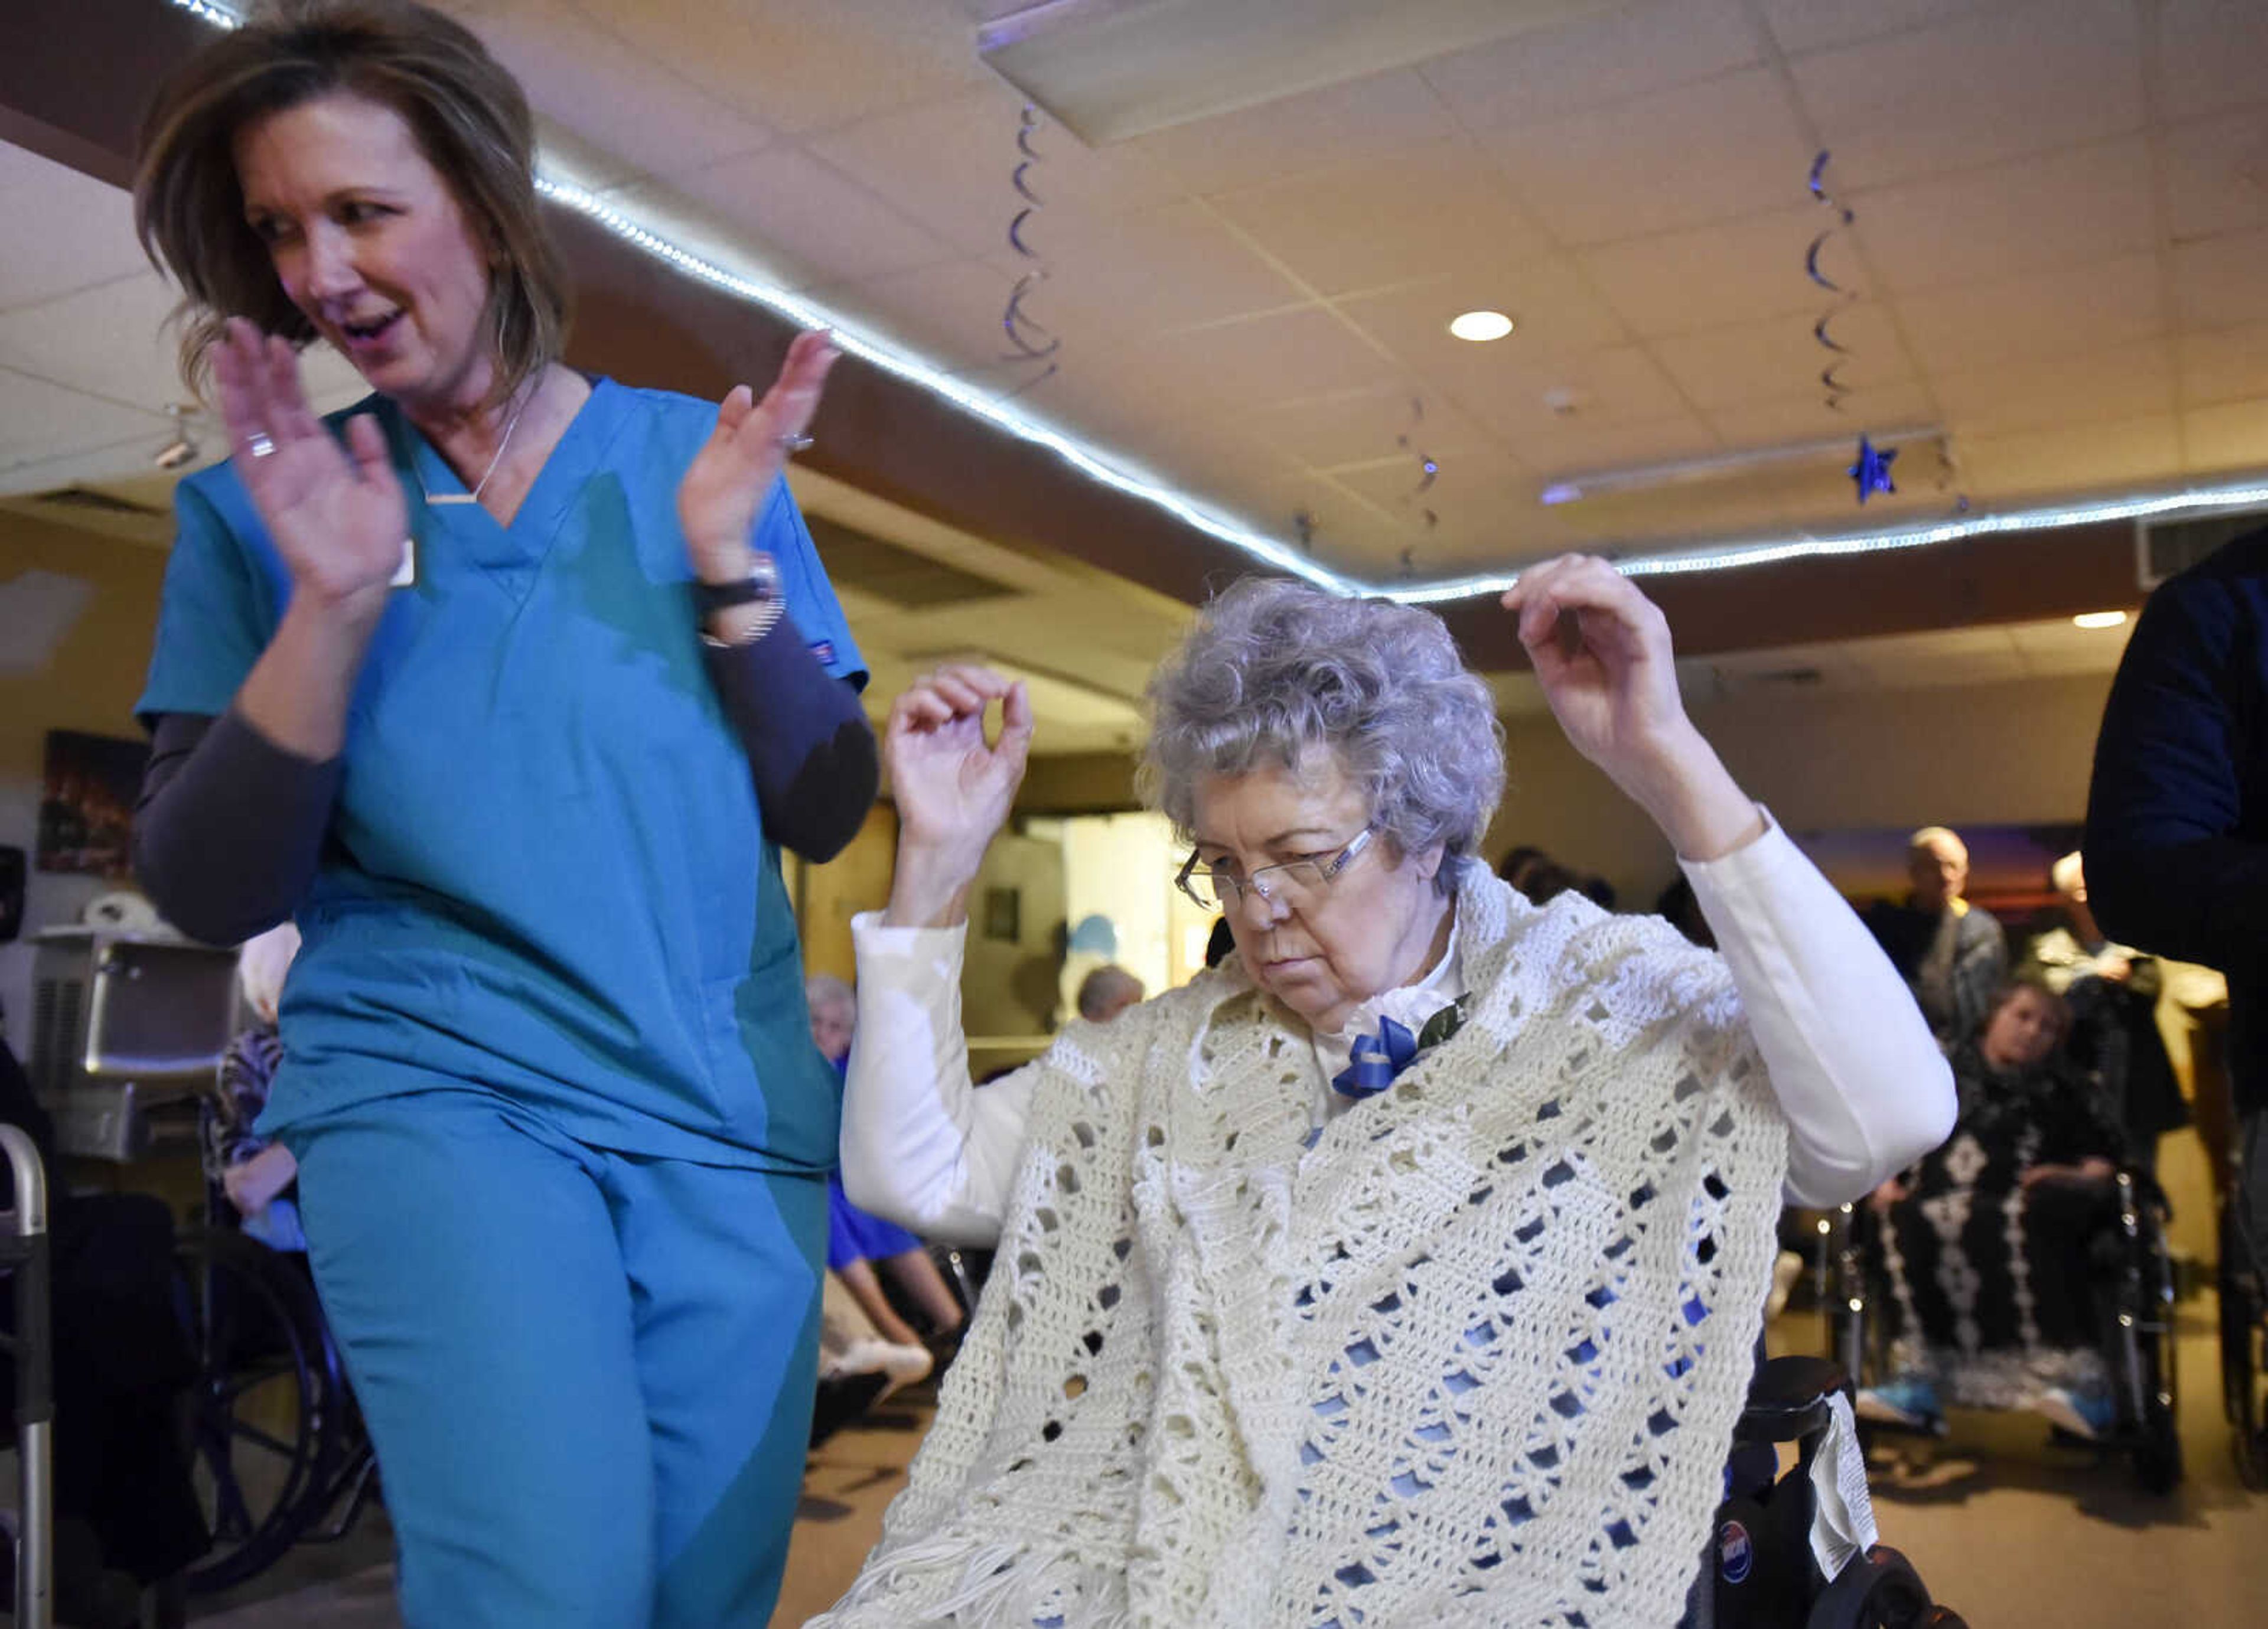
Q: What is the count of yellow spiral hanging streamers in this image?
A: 0